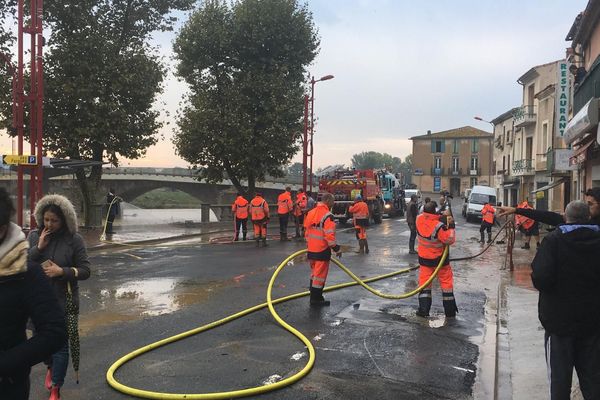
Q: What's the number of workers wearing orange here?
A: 9